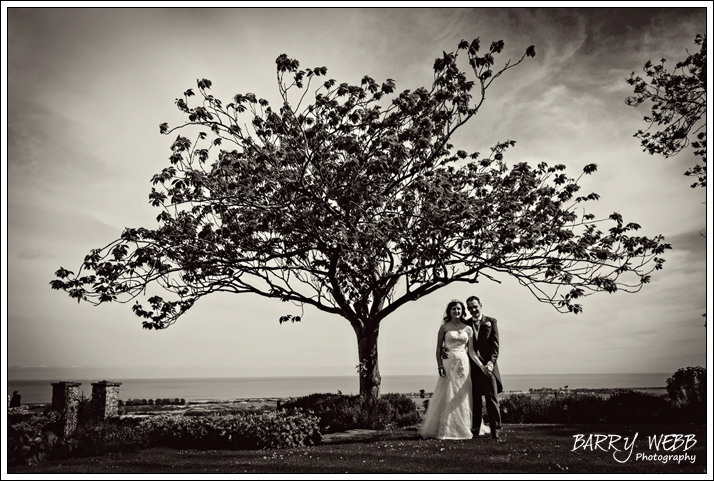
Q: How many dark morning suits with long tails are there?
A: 1